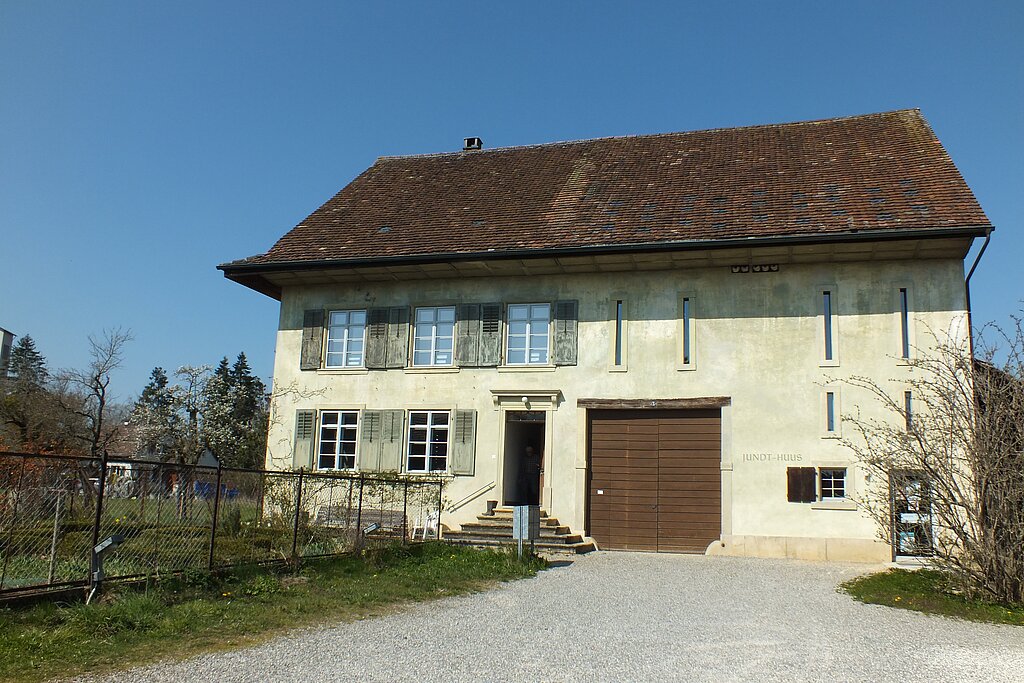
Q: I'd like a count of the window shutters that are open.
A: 11